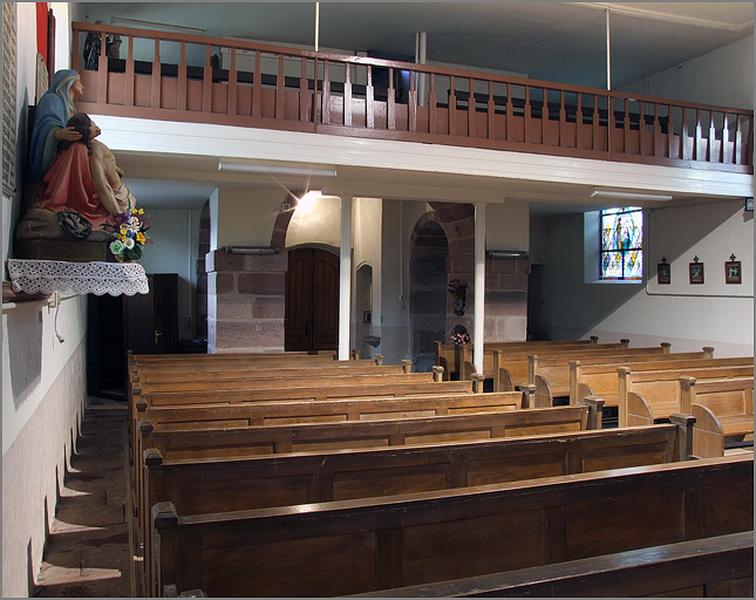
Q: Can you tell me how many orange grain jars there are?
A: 0